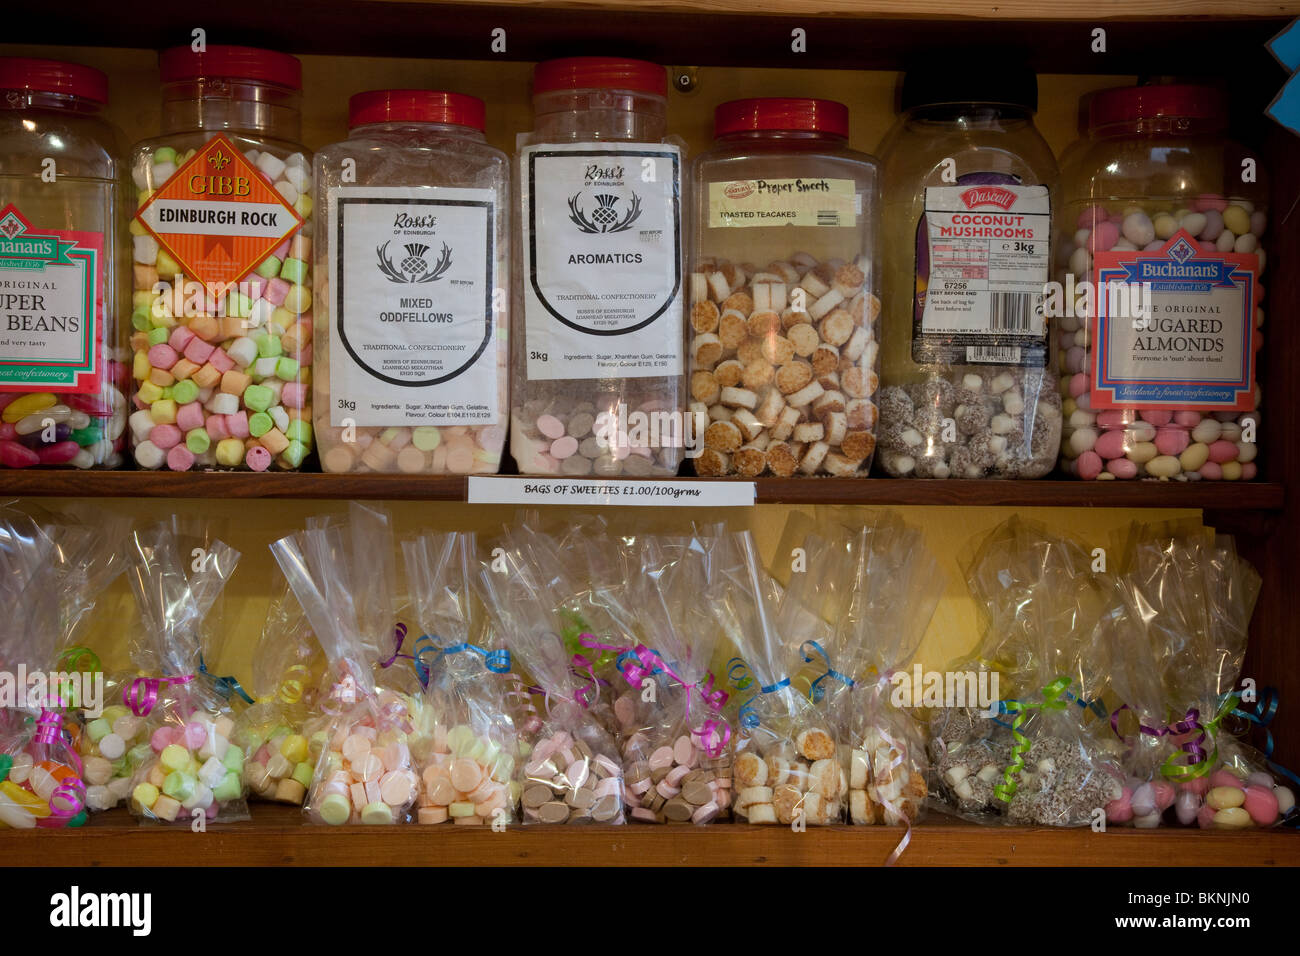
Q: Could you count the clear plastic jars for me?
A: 7